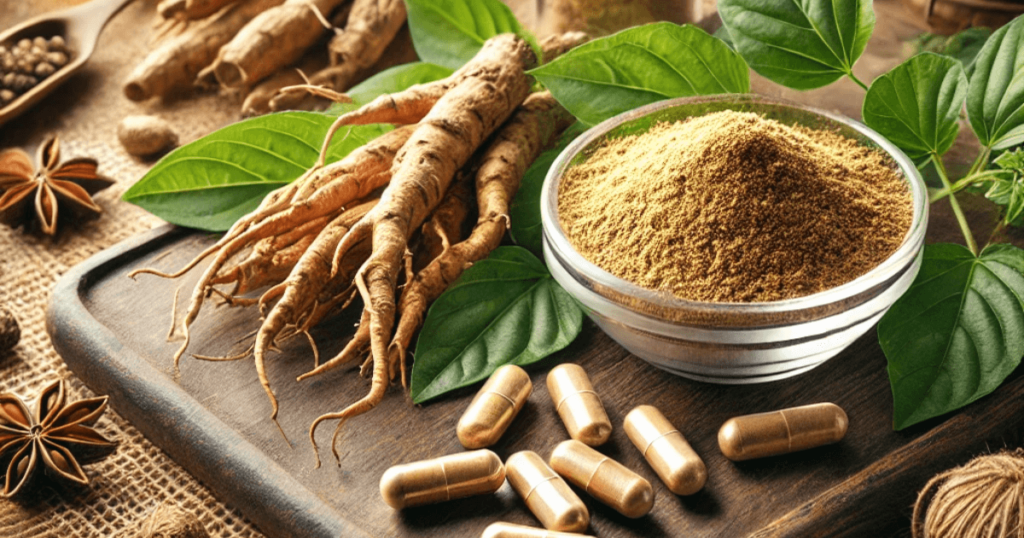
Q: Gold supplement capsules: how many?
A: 8